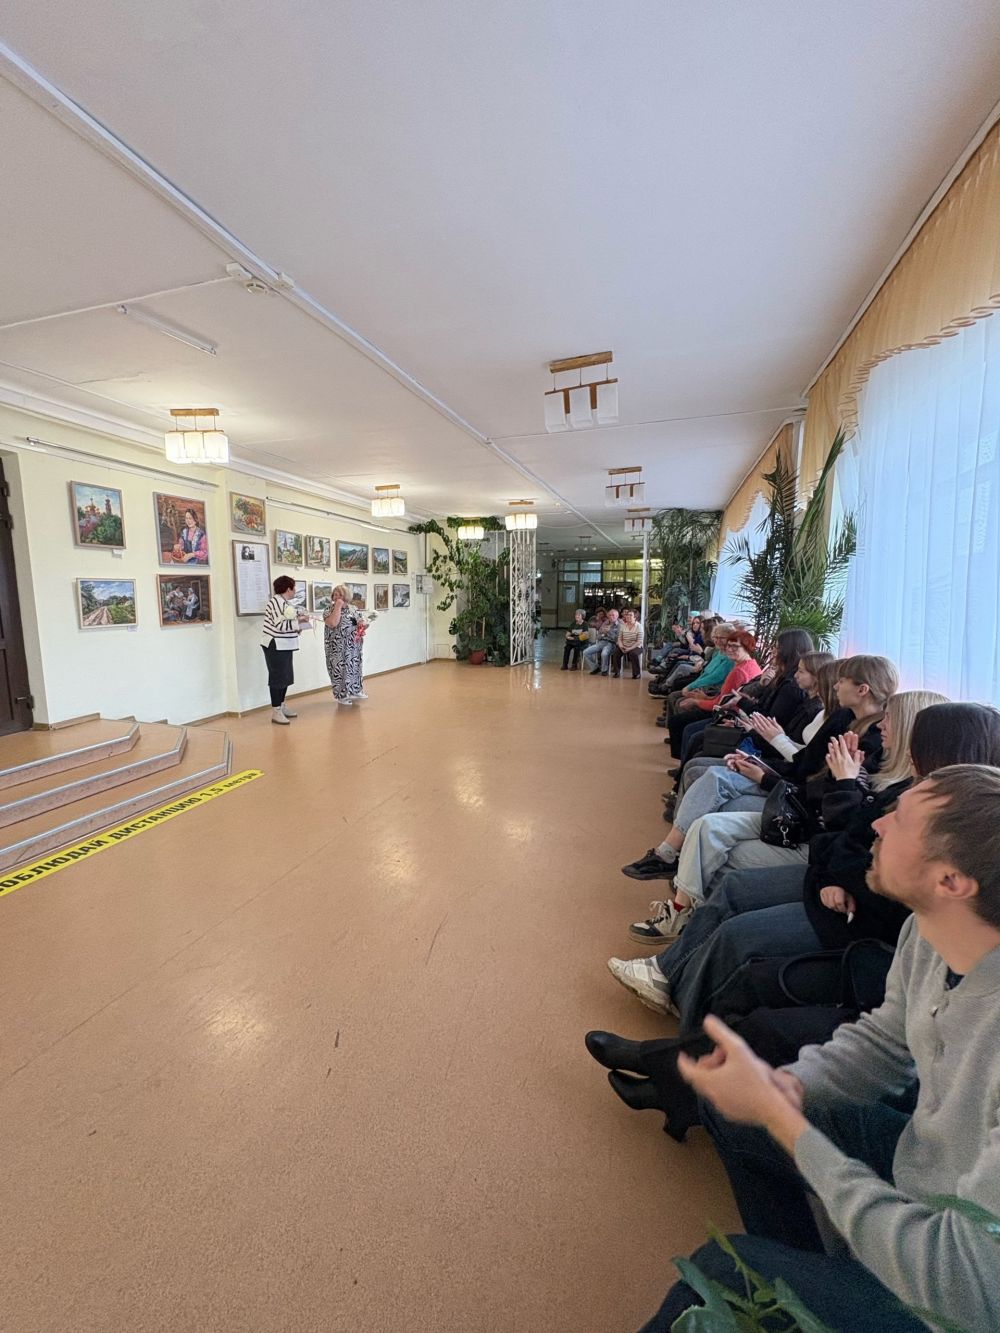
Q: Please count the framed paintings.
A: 15